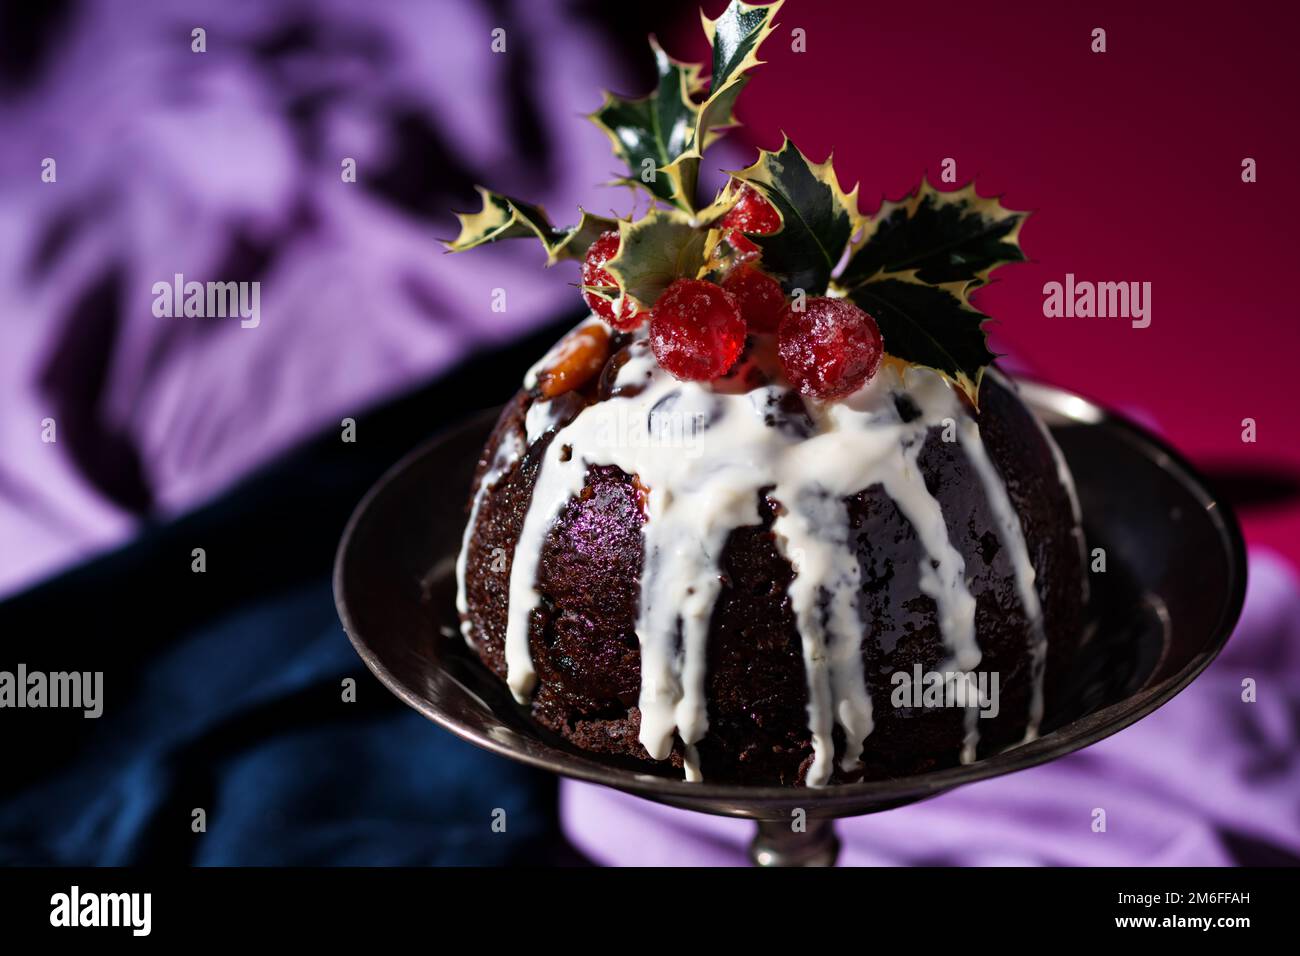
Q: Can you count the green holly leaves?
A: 7